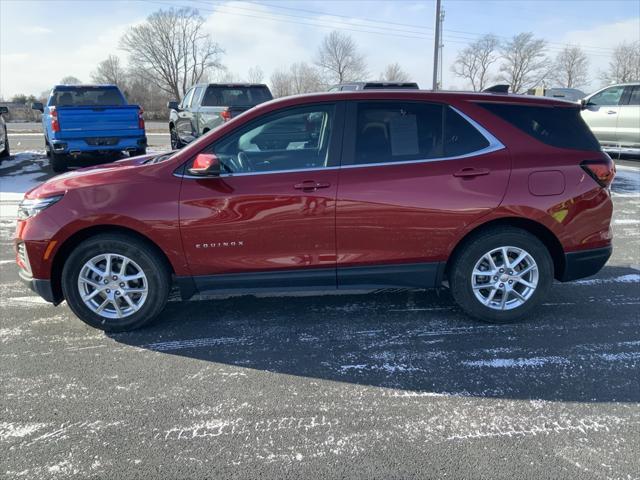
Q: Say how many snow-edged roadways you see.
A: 1